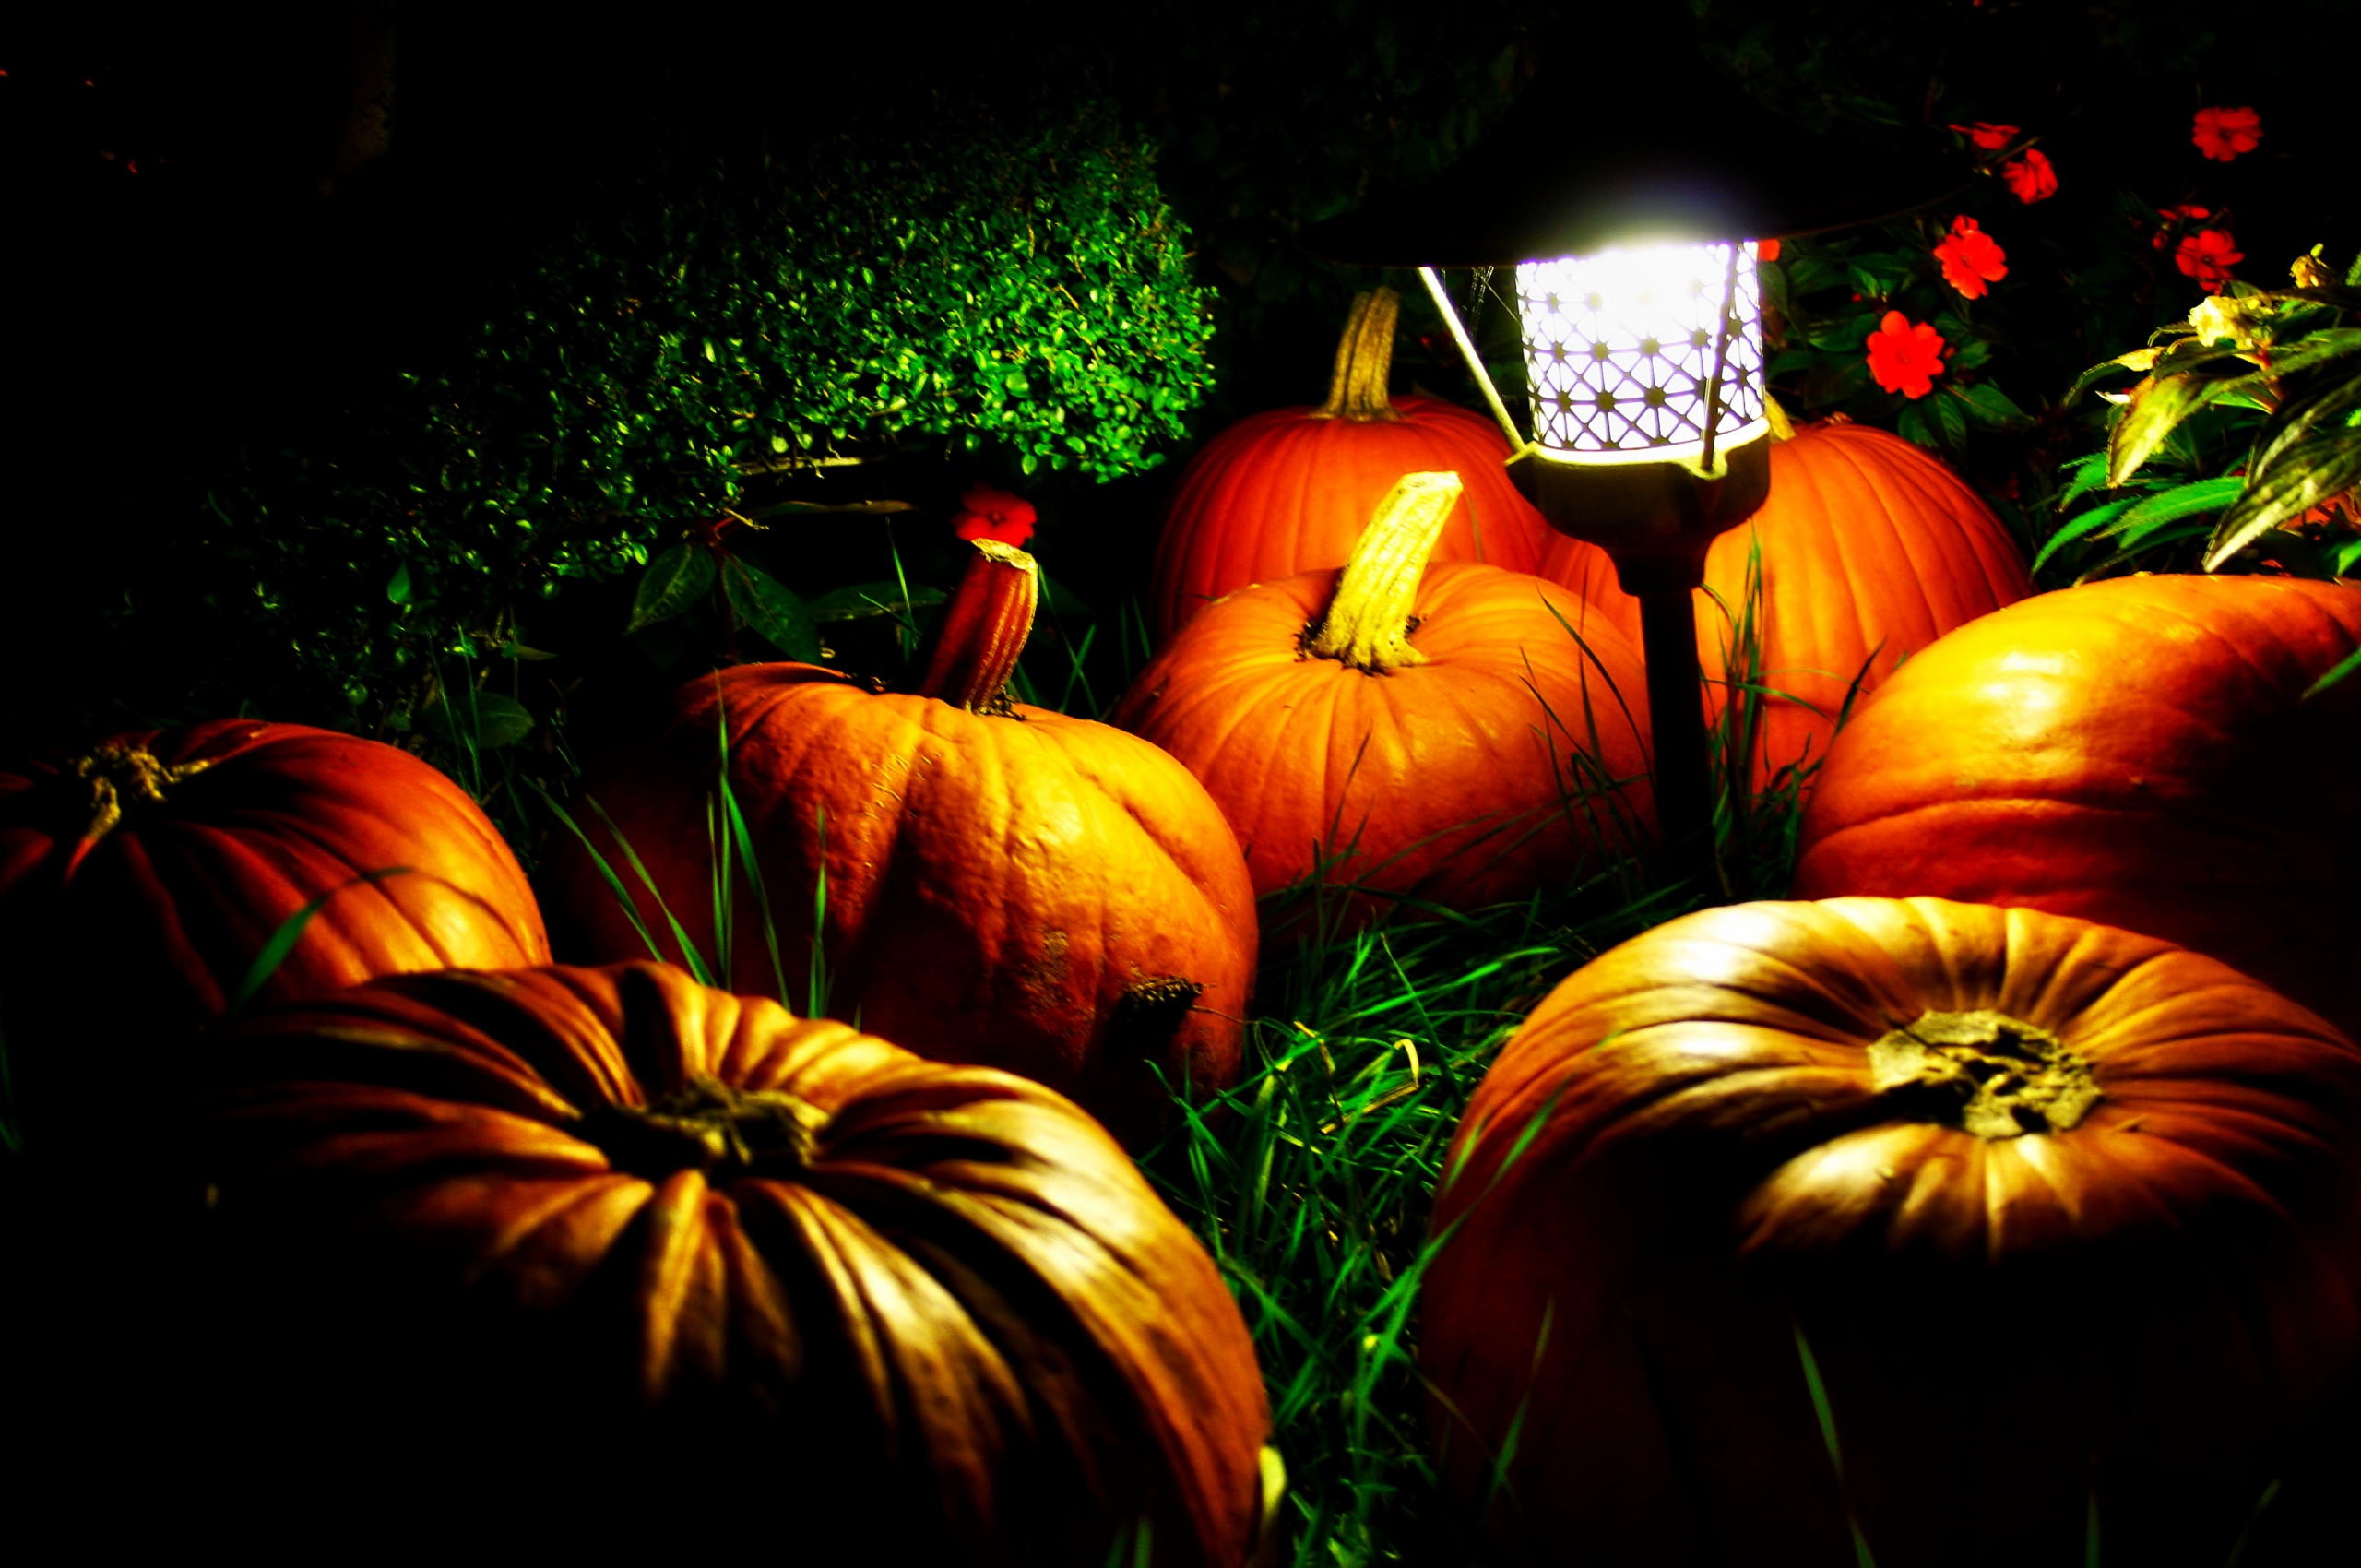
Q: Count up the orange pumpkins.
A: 8